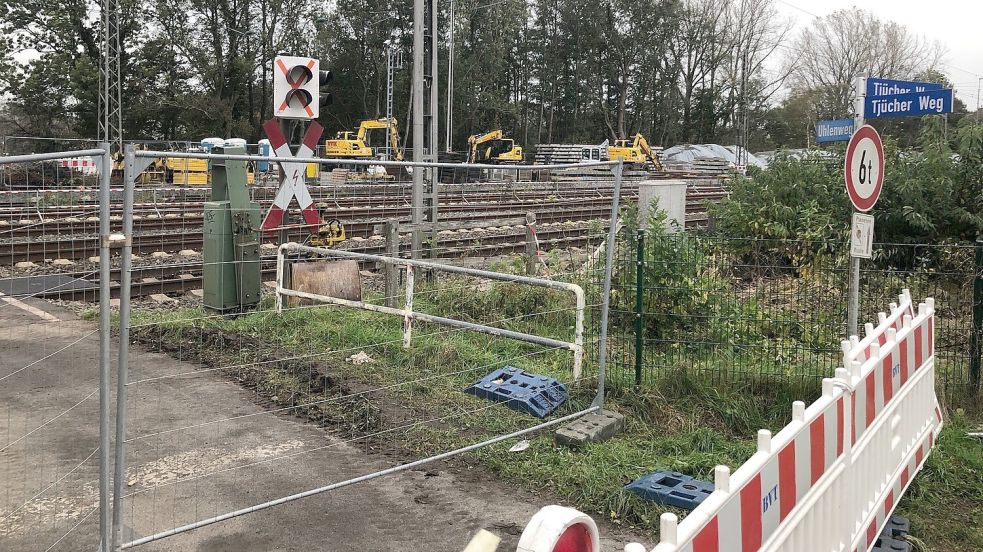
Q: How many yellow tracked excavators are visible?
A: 3